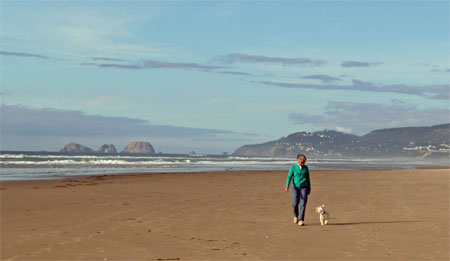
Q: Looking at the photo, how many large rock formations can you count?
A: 3